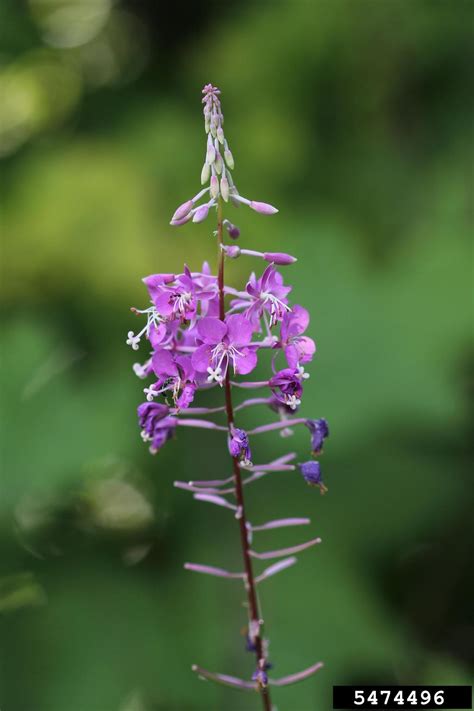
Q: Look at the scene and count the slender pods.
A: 11